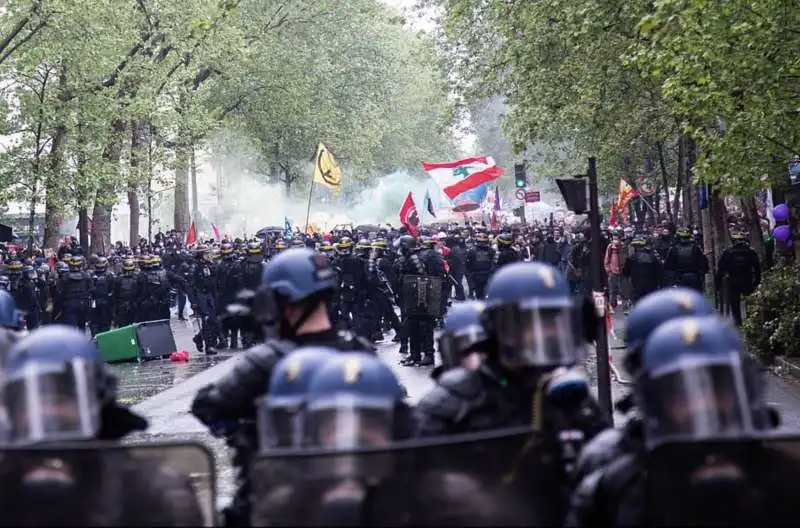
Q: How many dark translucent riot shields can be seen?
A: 4